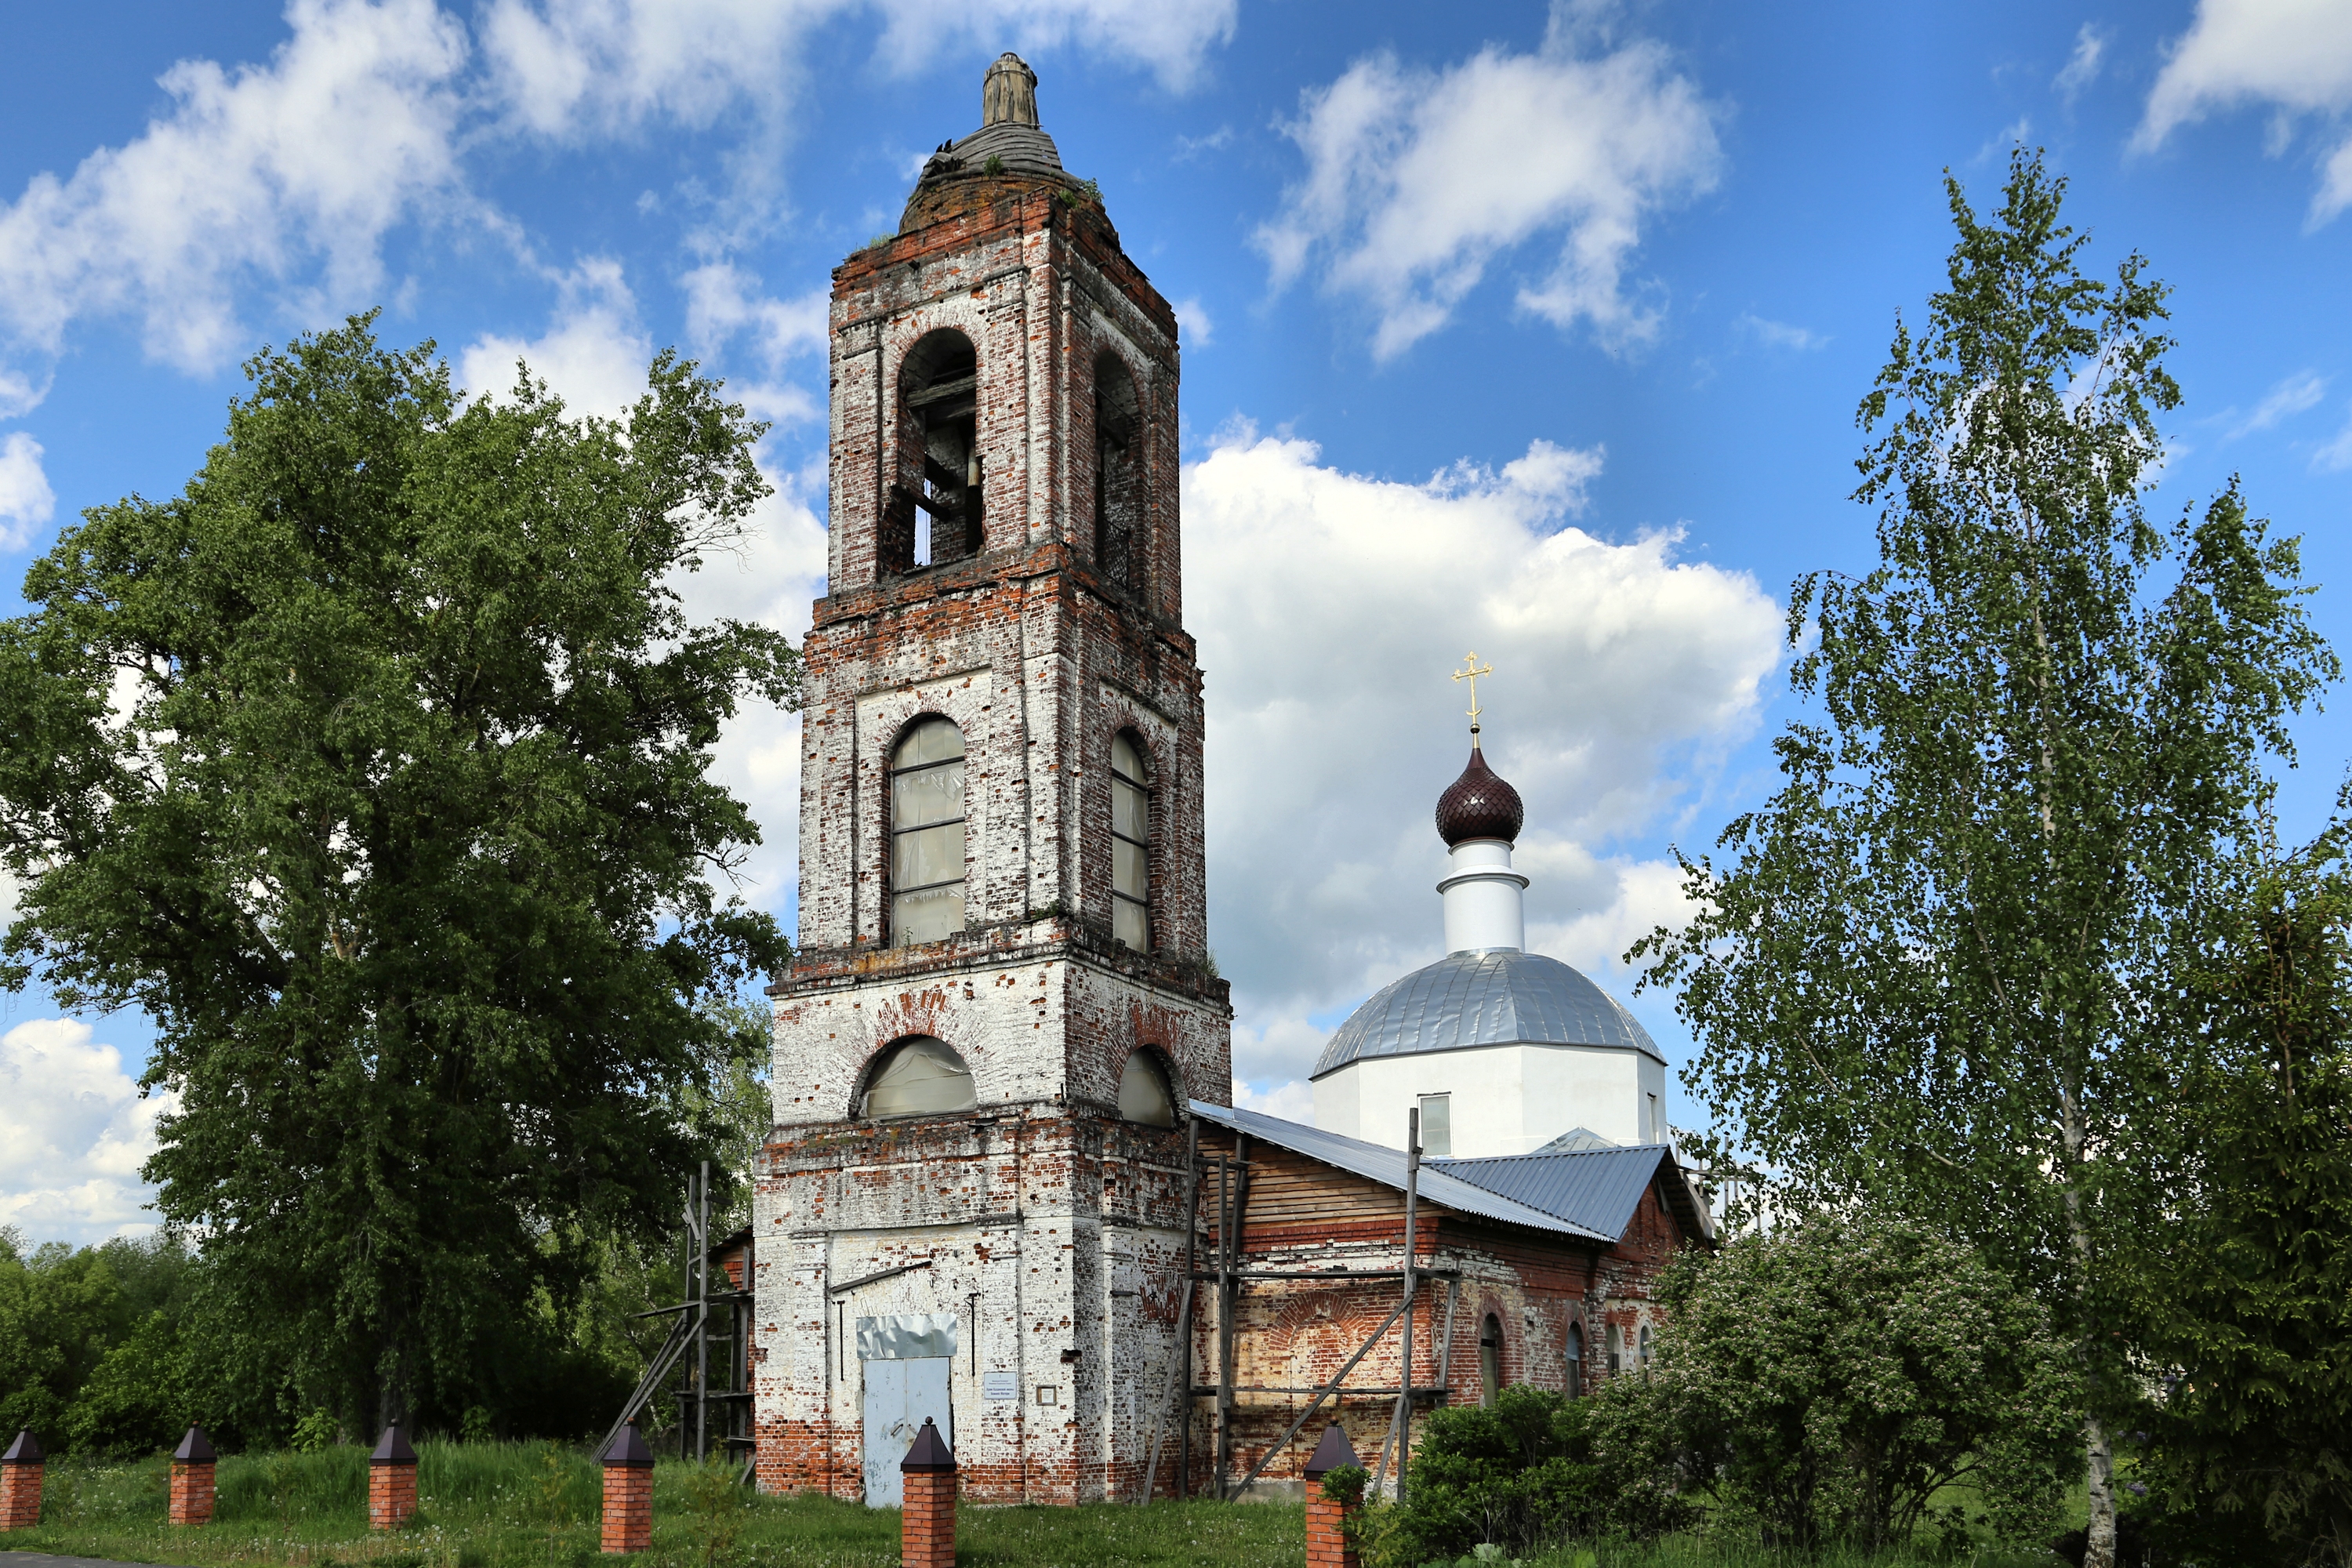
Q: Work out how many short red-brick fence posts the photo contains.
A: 6